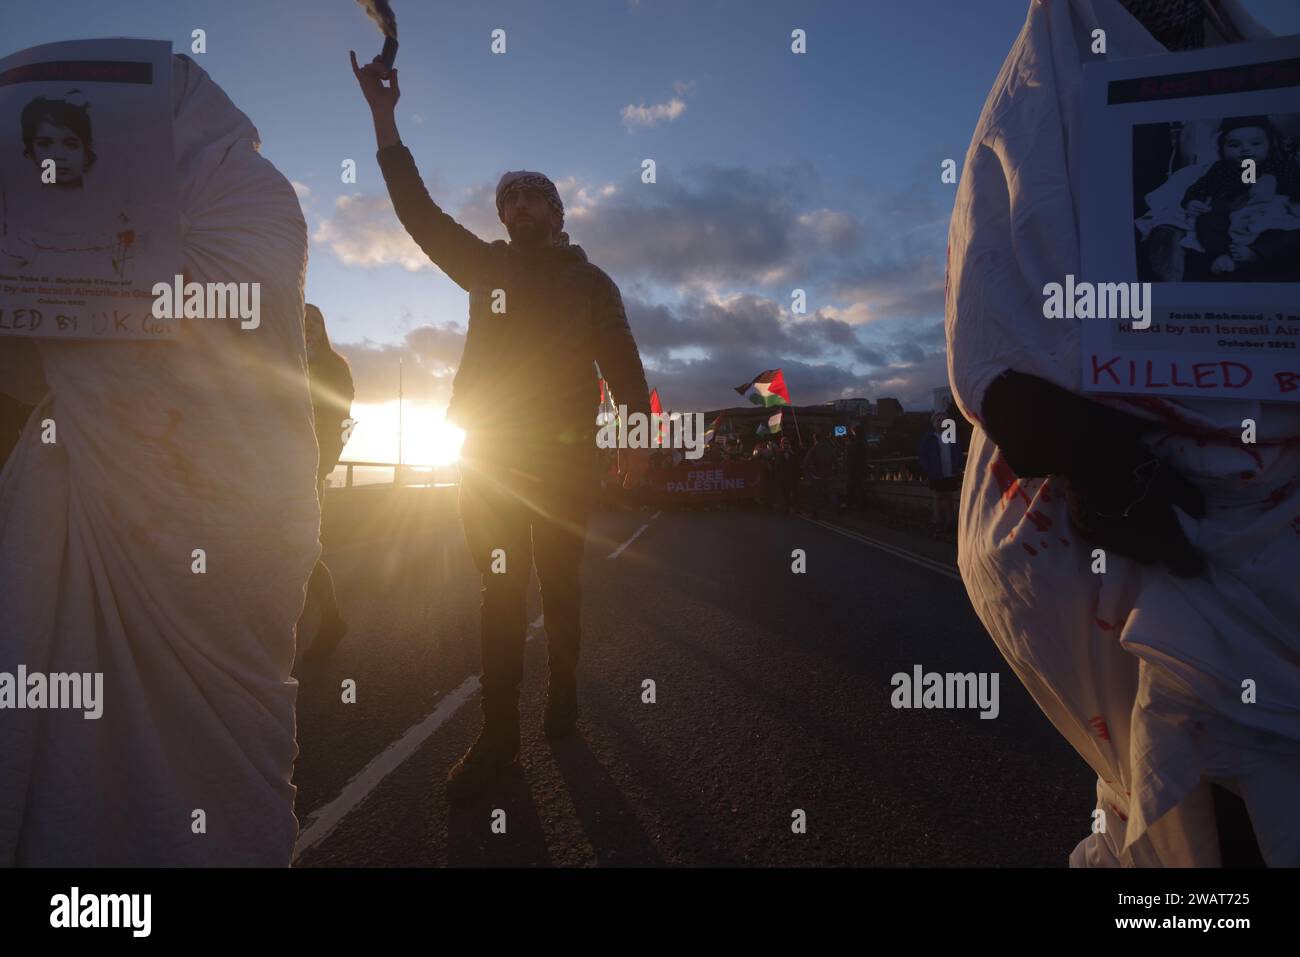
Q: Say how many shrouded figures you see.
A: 2